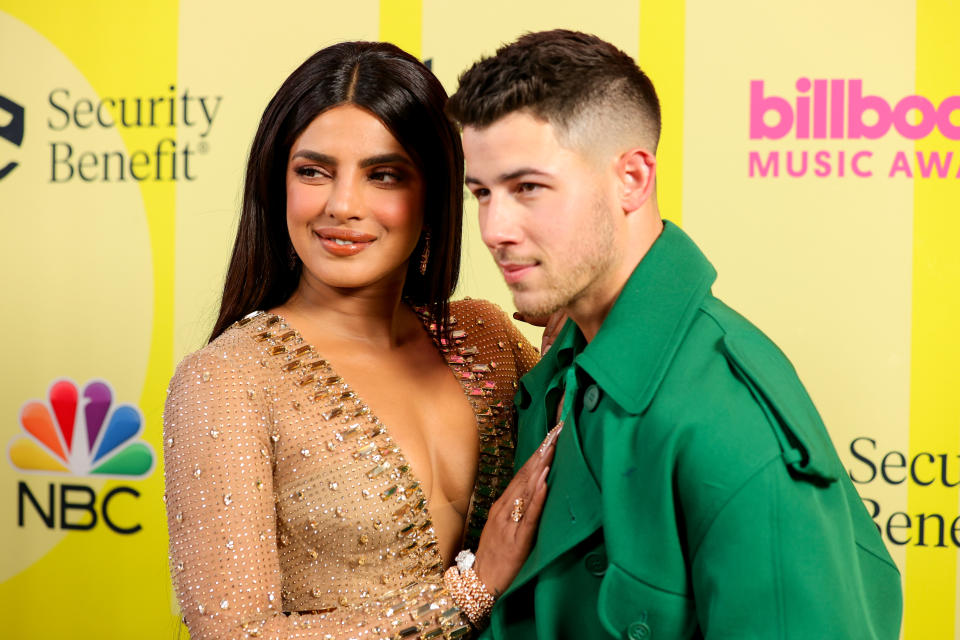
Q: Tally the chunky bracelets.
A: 1